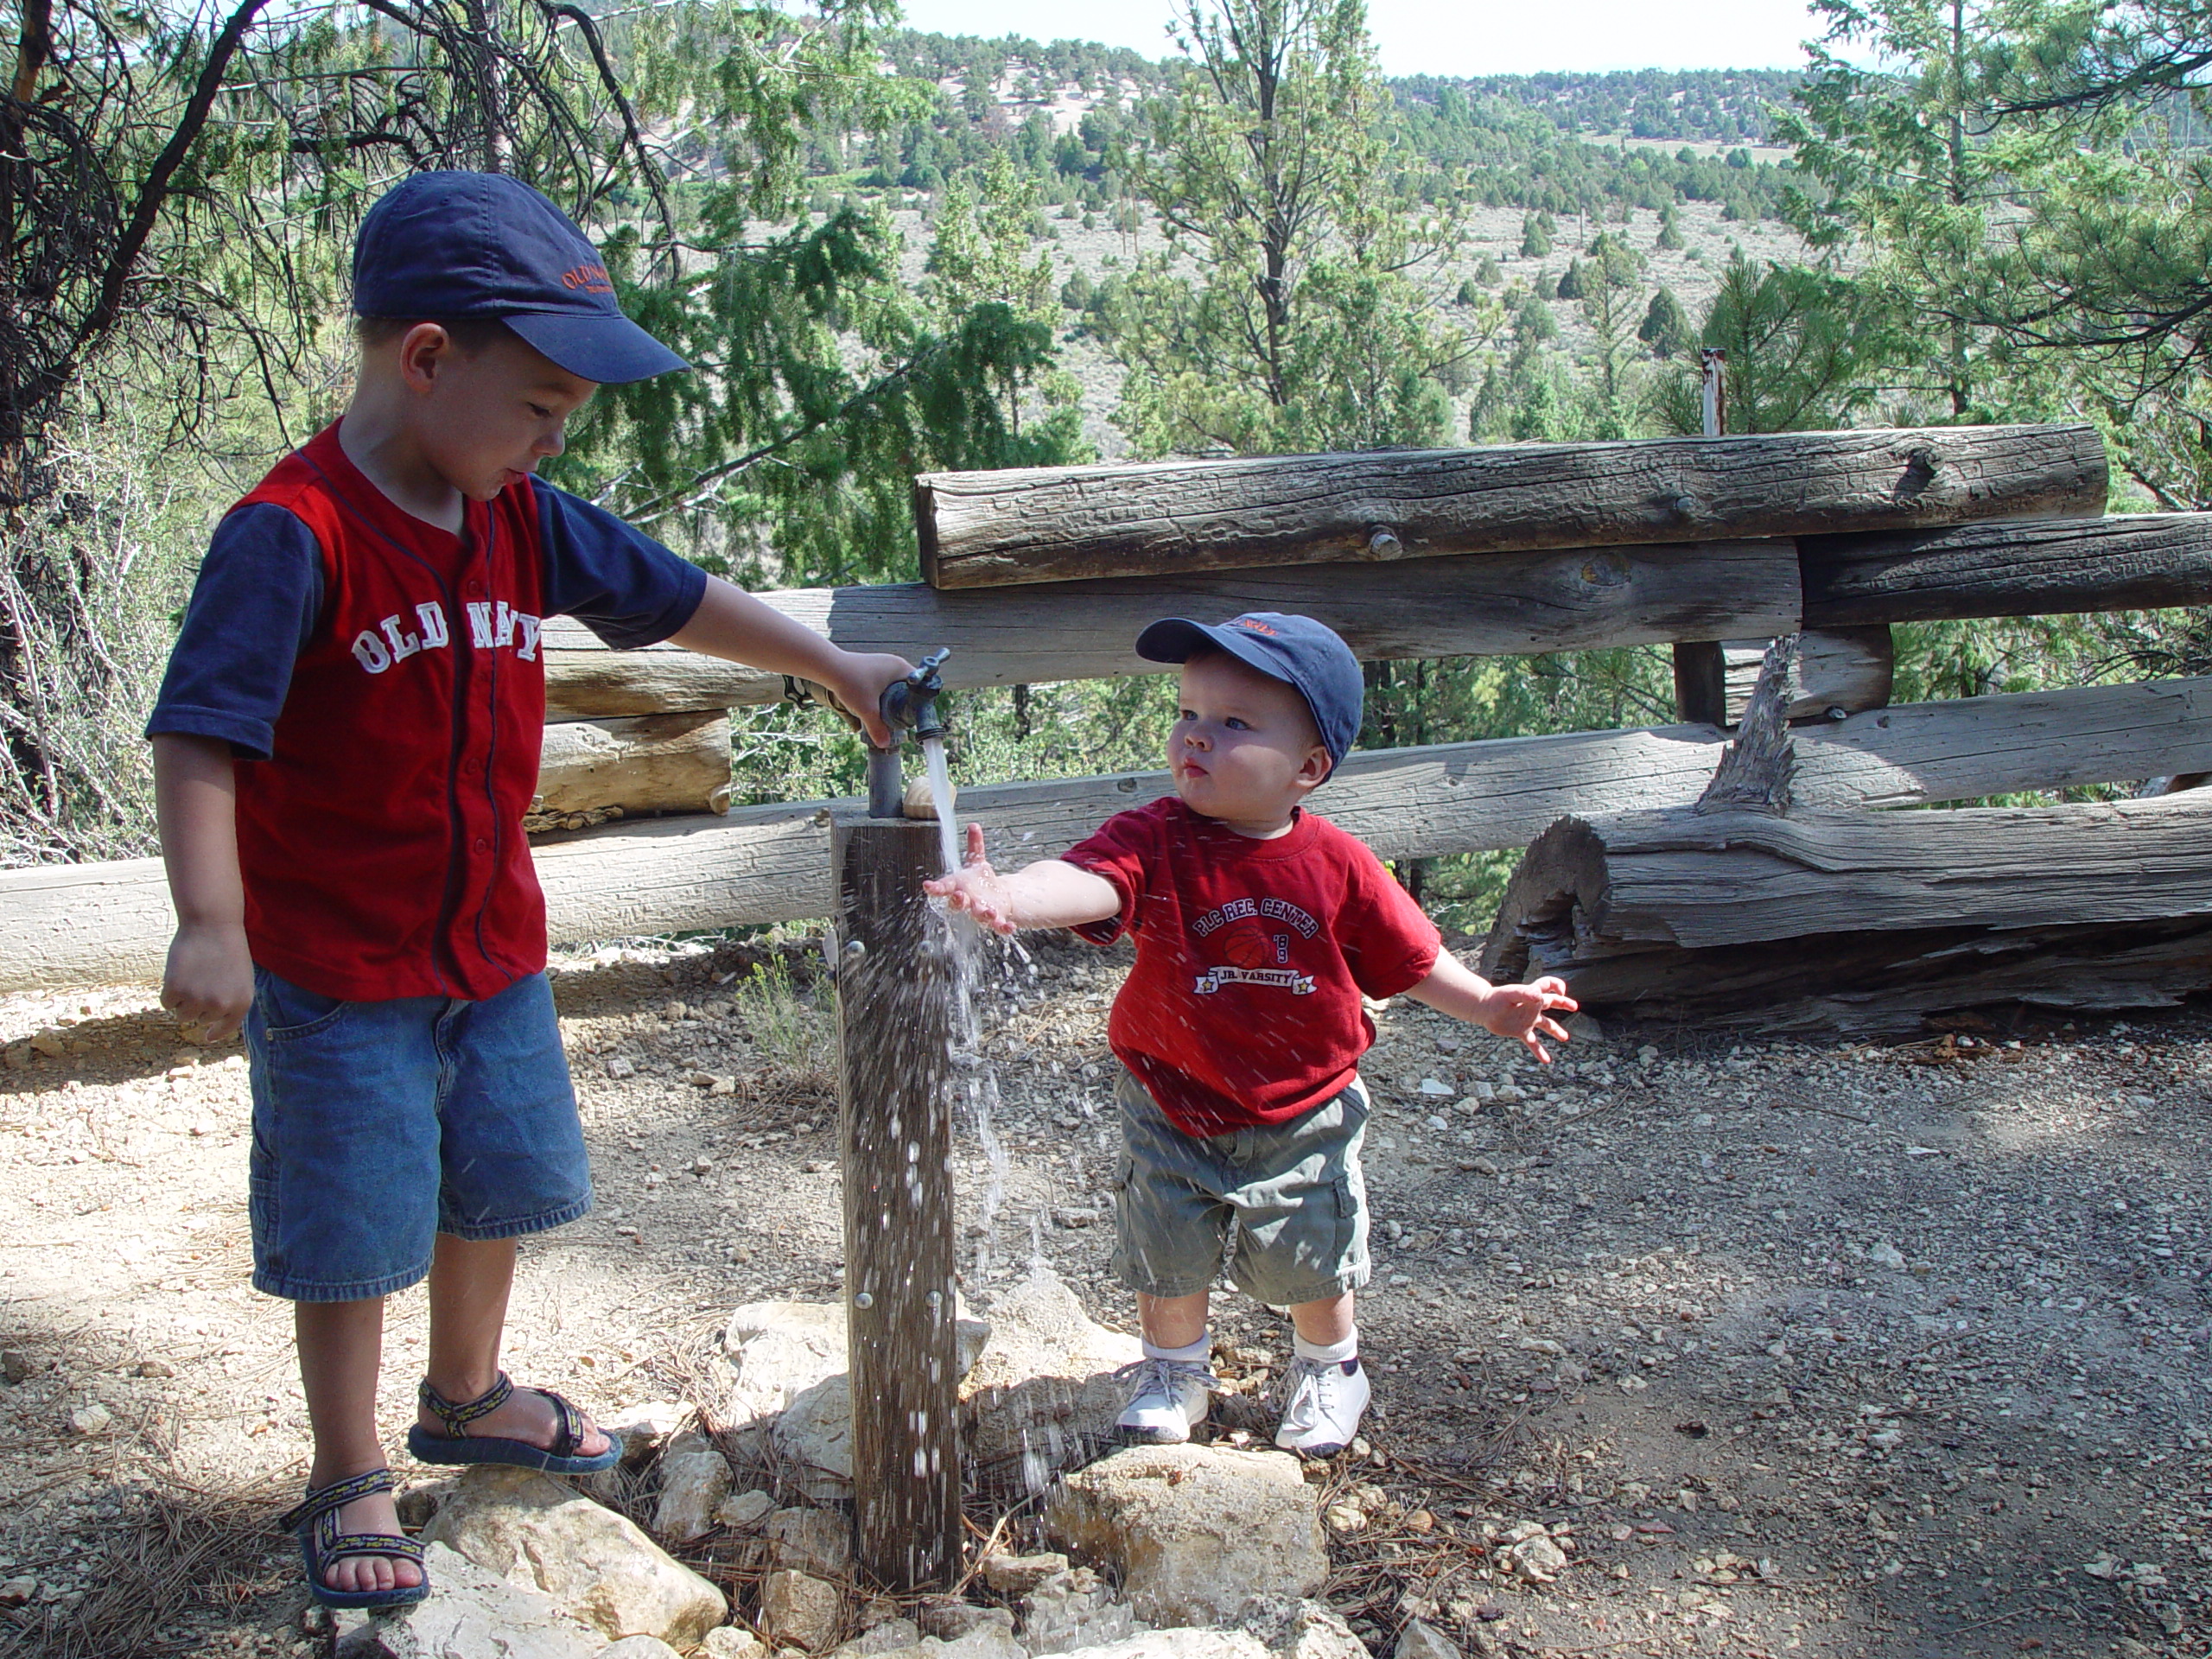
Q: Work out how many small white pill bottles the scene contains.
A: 0